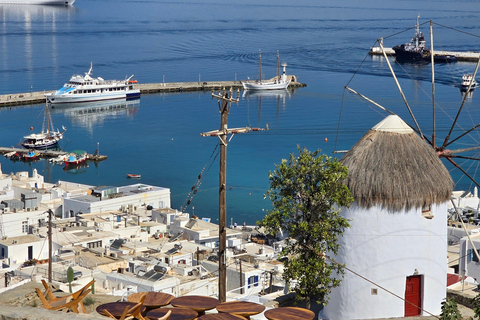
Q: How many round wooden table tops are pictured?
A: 7